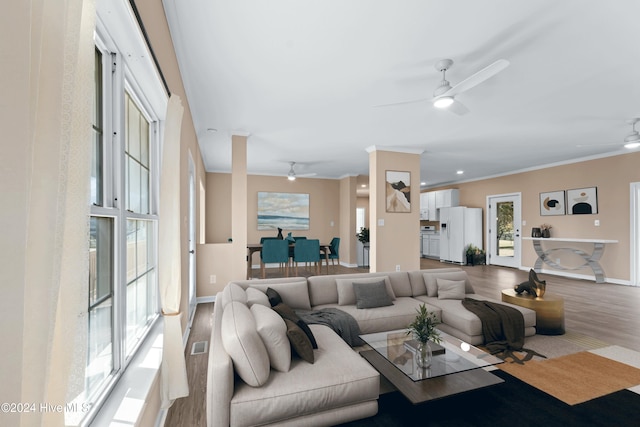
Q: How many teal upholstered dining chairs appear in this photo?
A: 5